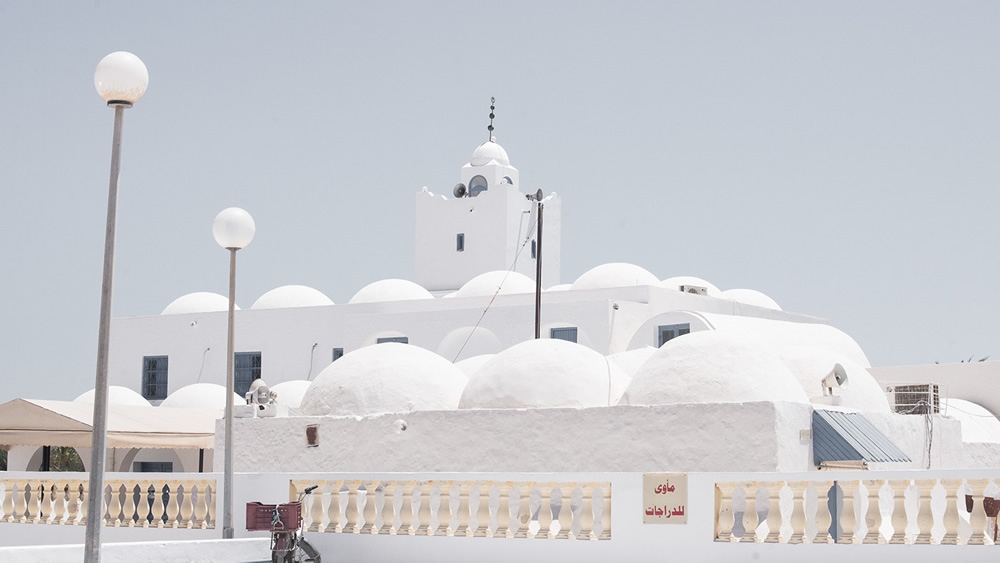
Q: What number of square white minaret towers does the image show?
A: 1